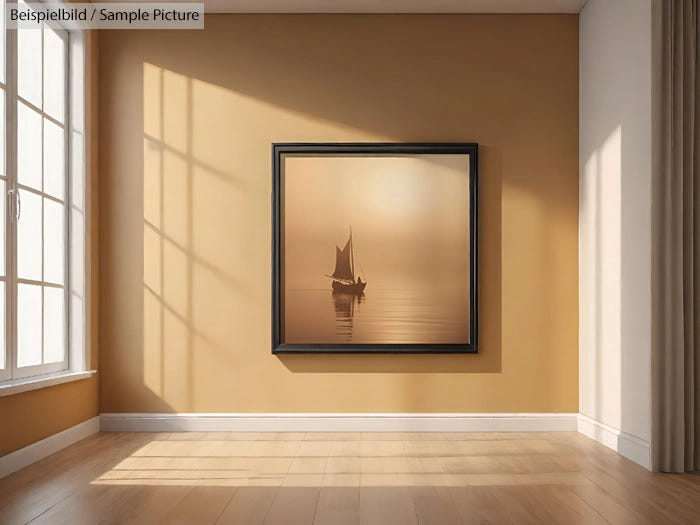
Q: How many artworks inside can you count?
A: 1